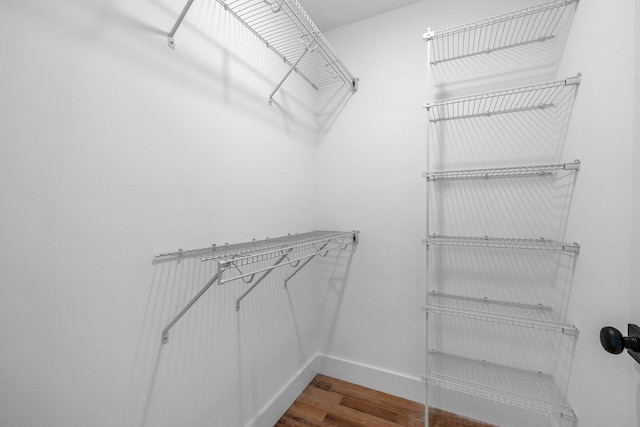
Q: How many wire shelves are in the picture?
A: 8